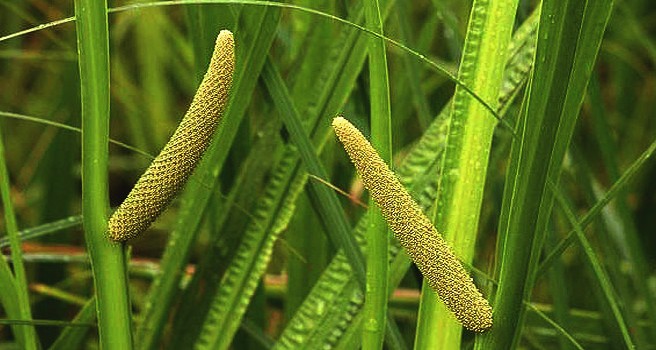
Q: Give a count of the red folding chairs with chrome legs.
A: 0